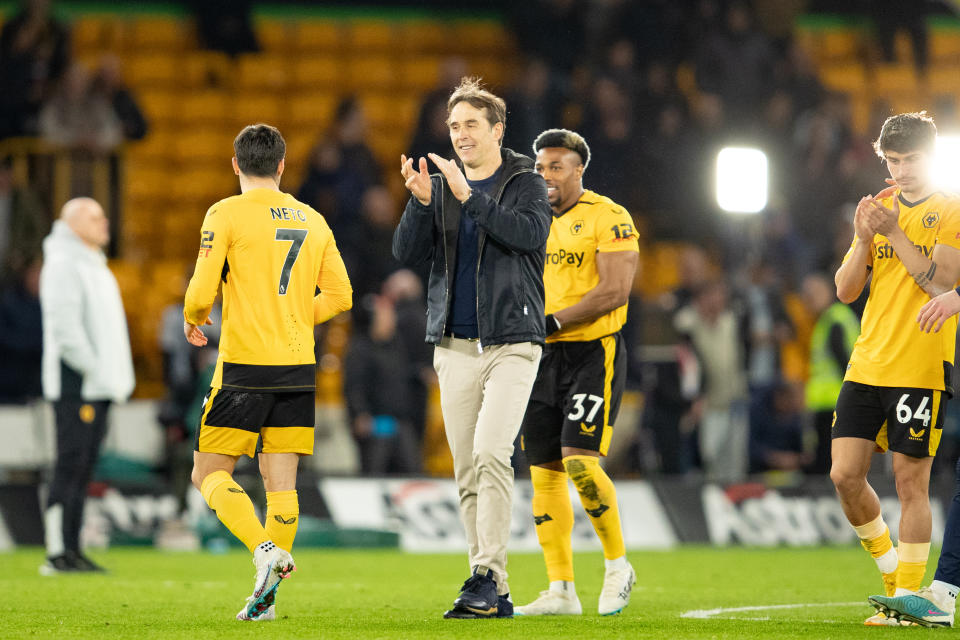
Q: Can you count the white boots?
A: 4